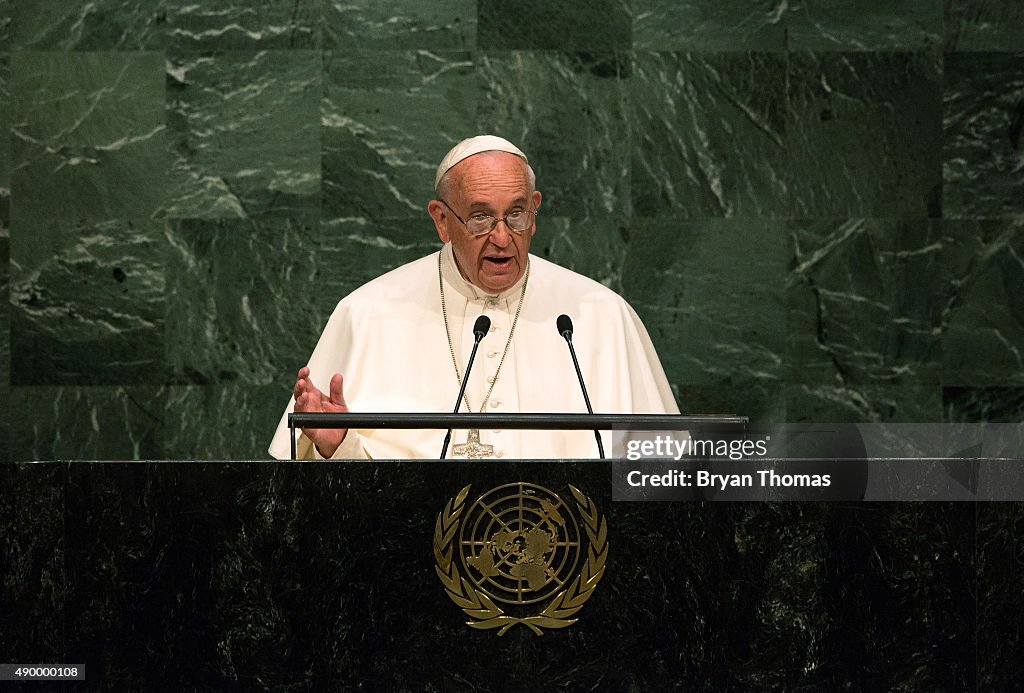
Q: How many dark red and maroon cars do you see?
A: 0